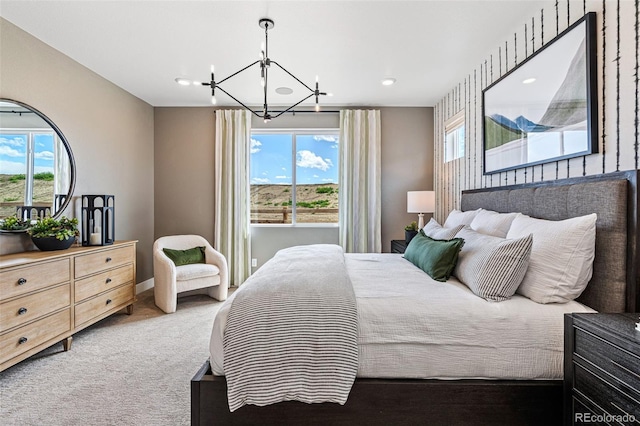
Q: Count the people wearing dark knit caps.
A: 0